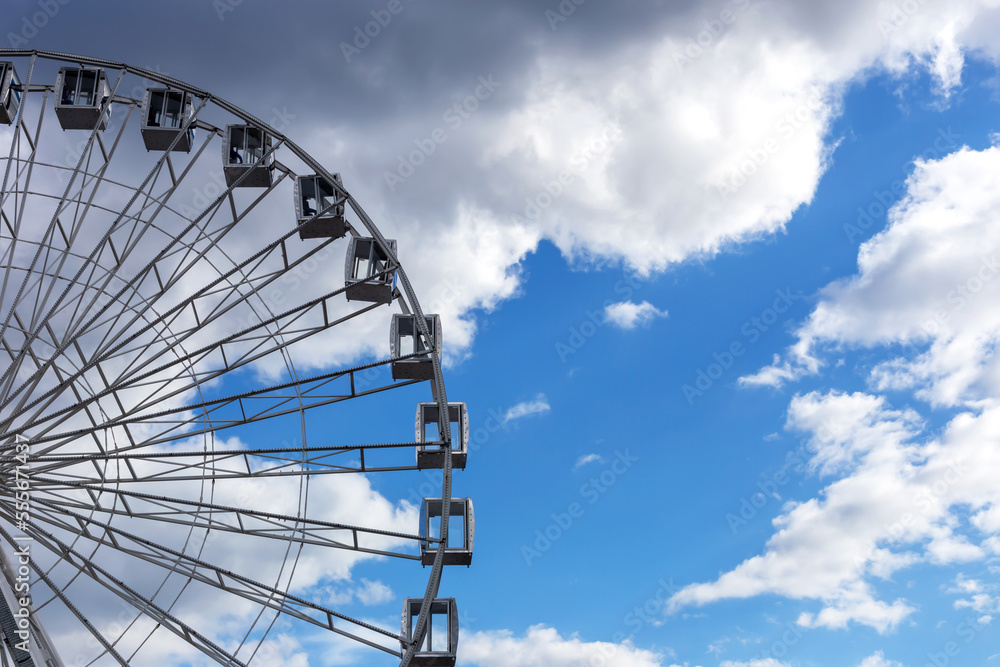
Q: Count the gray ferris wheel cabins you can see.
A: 10